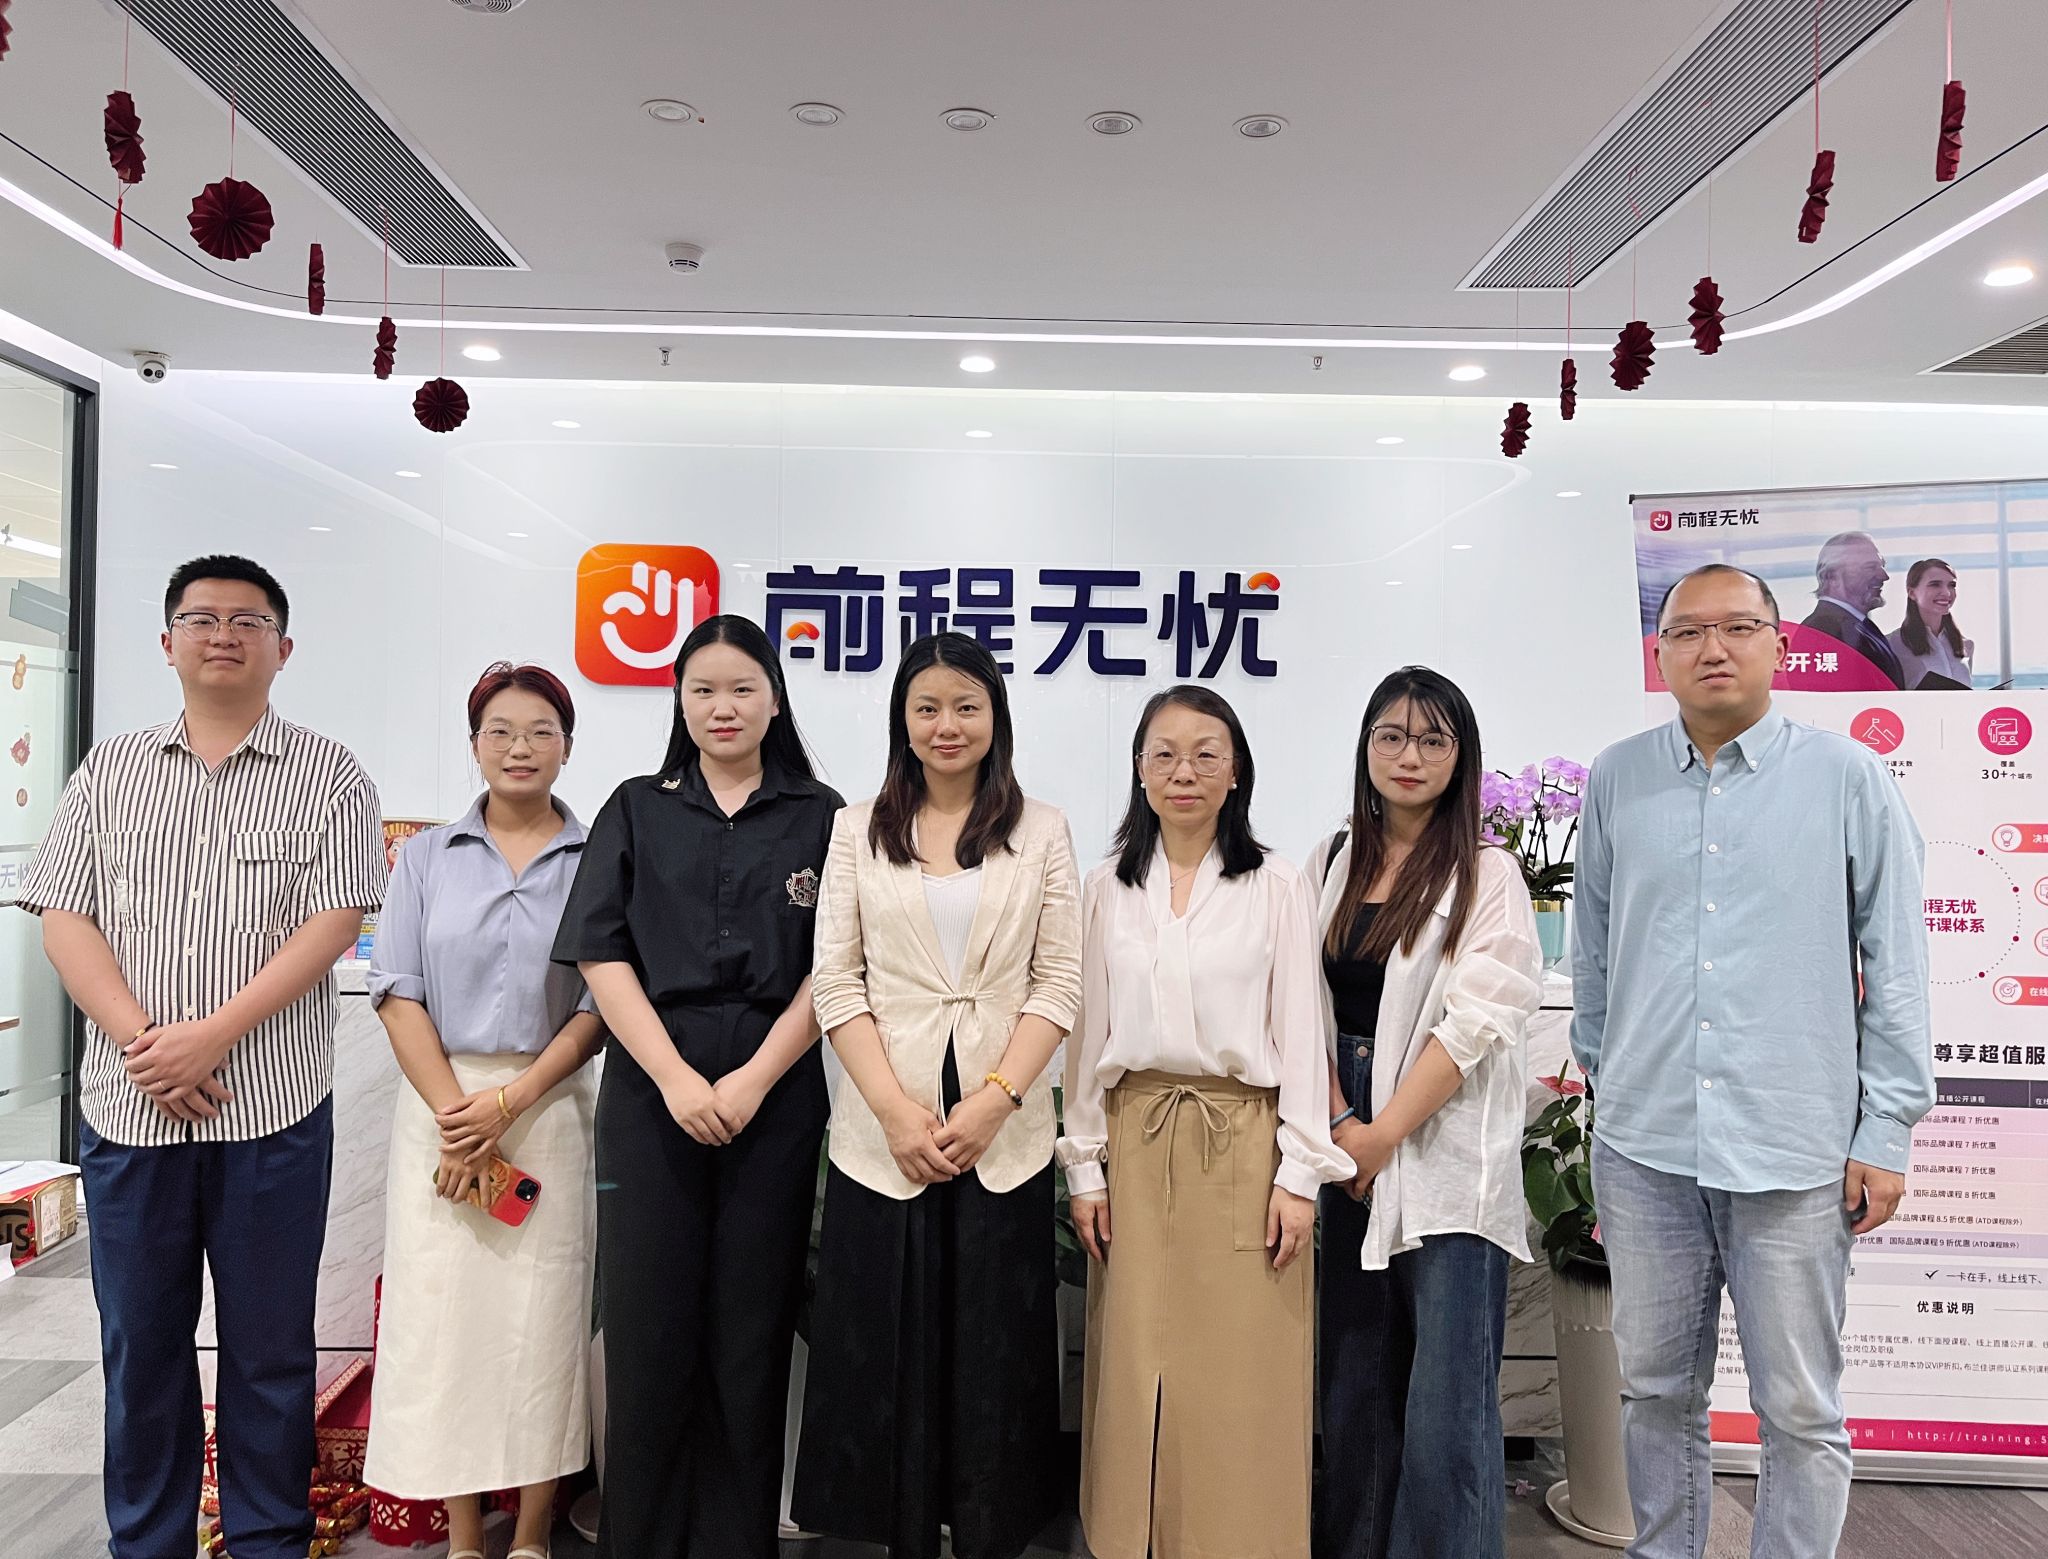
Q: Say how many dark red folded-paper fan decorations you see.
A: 12